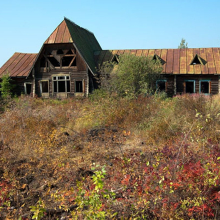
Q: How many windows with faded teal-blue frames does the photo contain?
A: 3